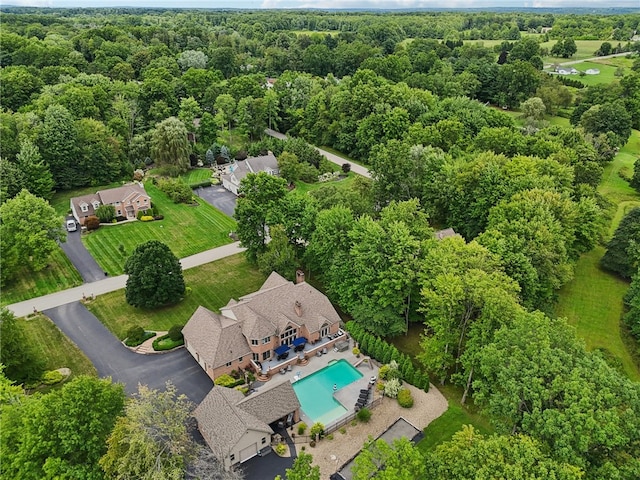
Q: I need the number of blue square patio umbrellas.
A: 2